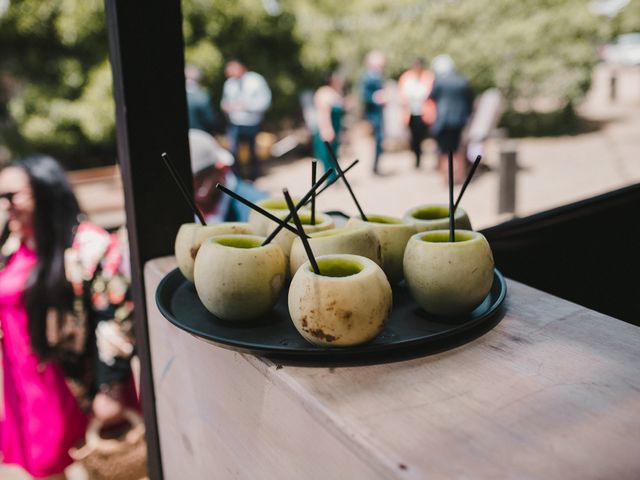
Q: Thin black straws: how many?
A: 9